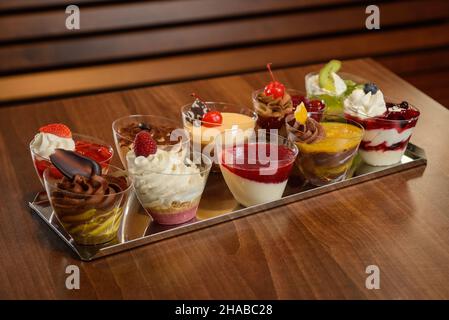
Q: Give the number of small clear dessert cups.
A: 10